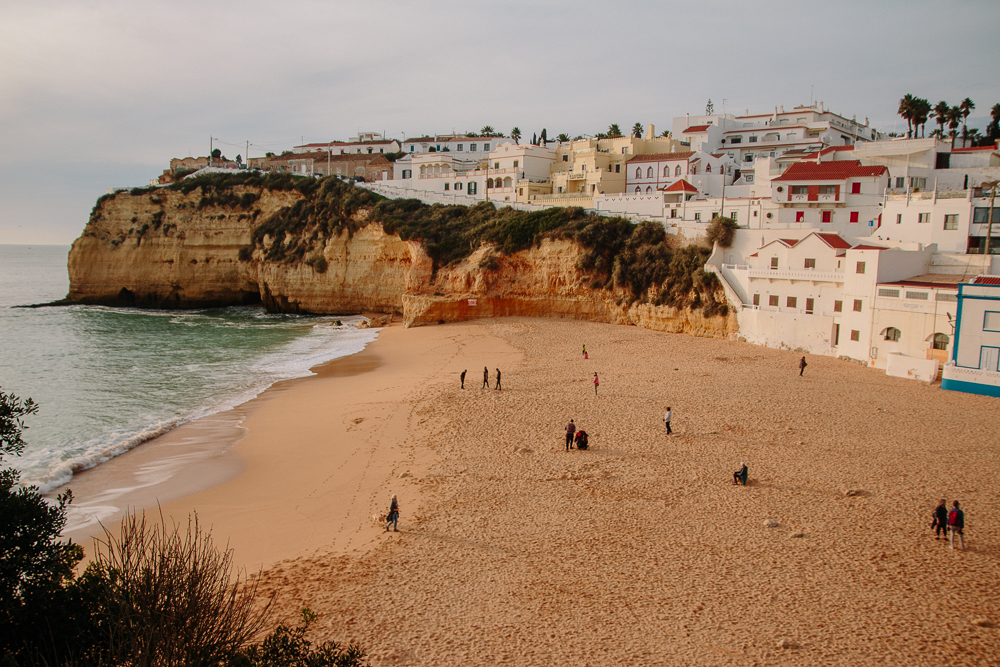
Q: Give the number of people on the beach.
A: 14